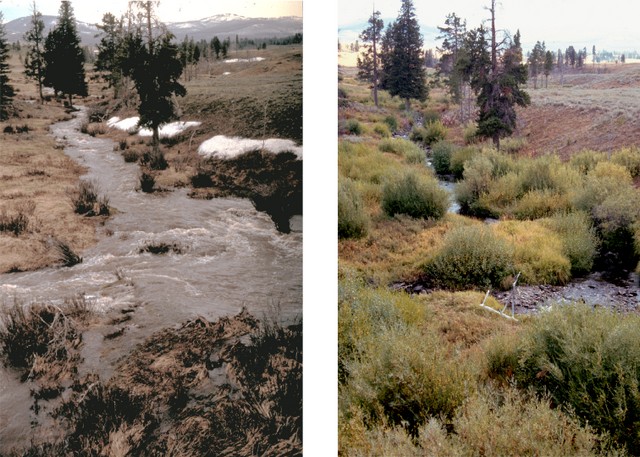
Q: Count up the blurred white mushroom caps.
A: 0